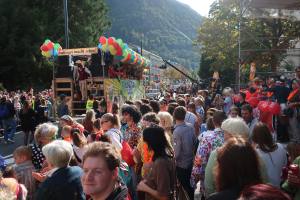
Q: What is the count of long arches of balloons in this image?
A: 1